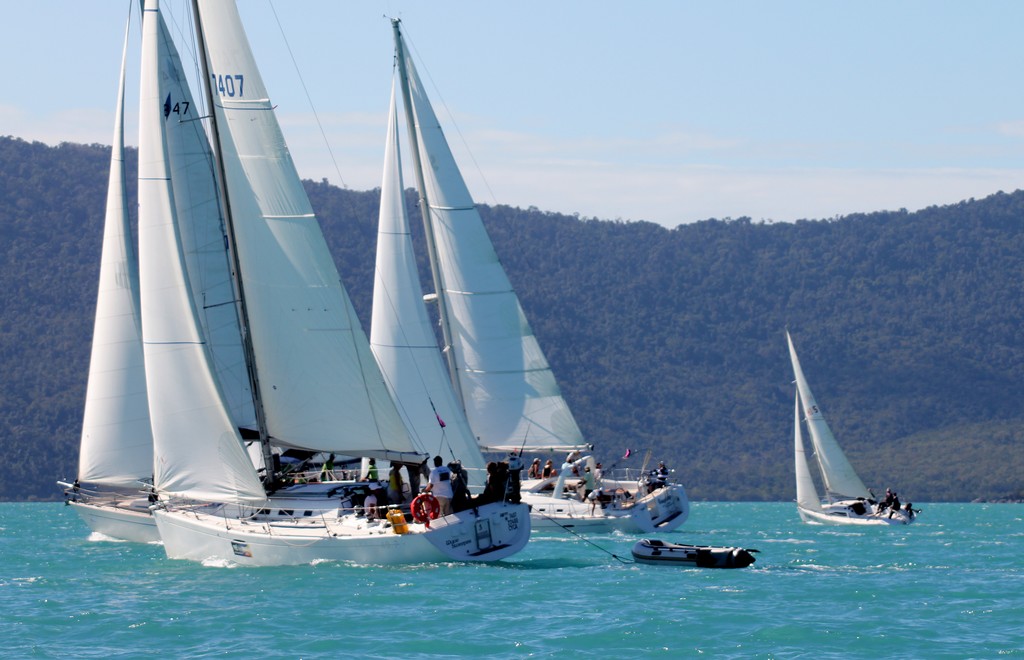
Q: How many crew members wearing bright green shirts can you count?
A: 2